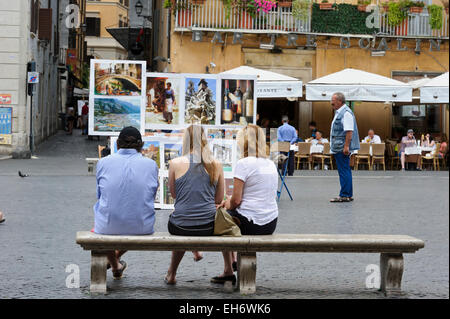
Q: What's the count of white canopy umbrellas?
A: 3